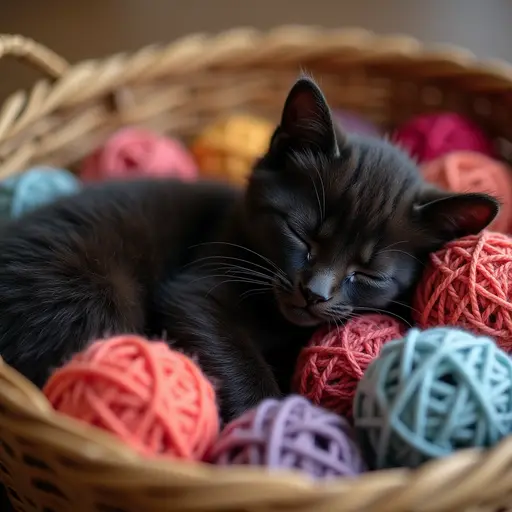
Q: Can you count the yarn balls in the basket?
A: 11